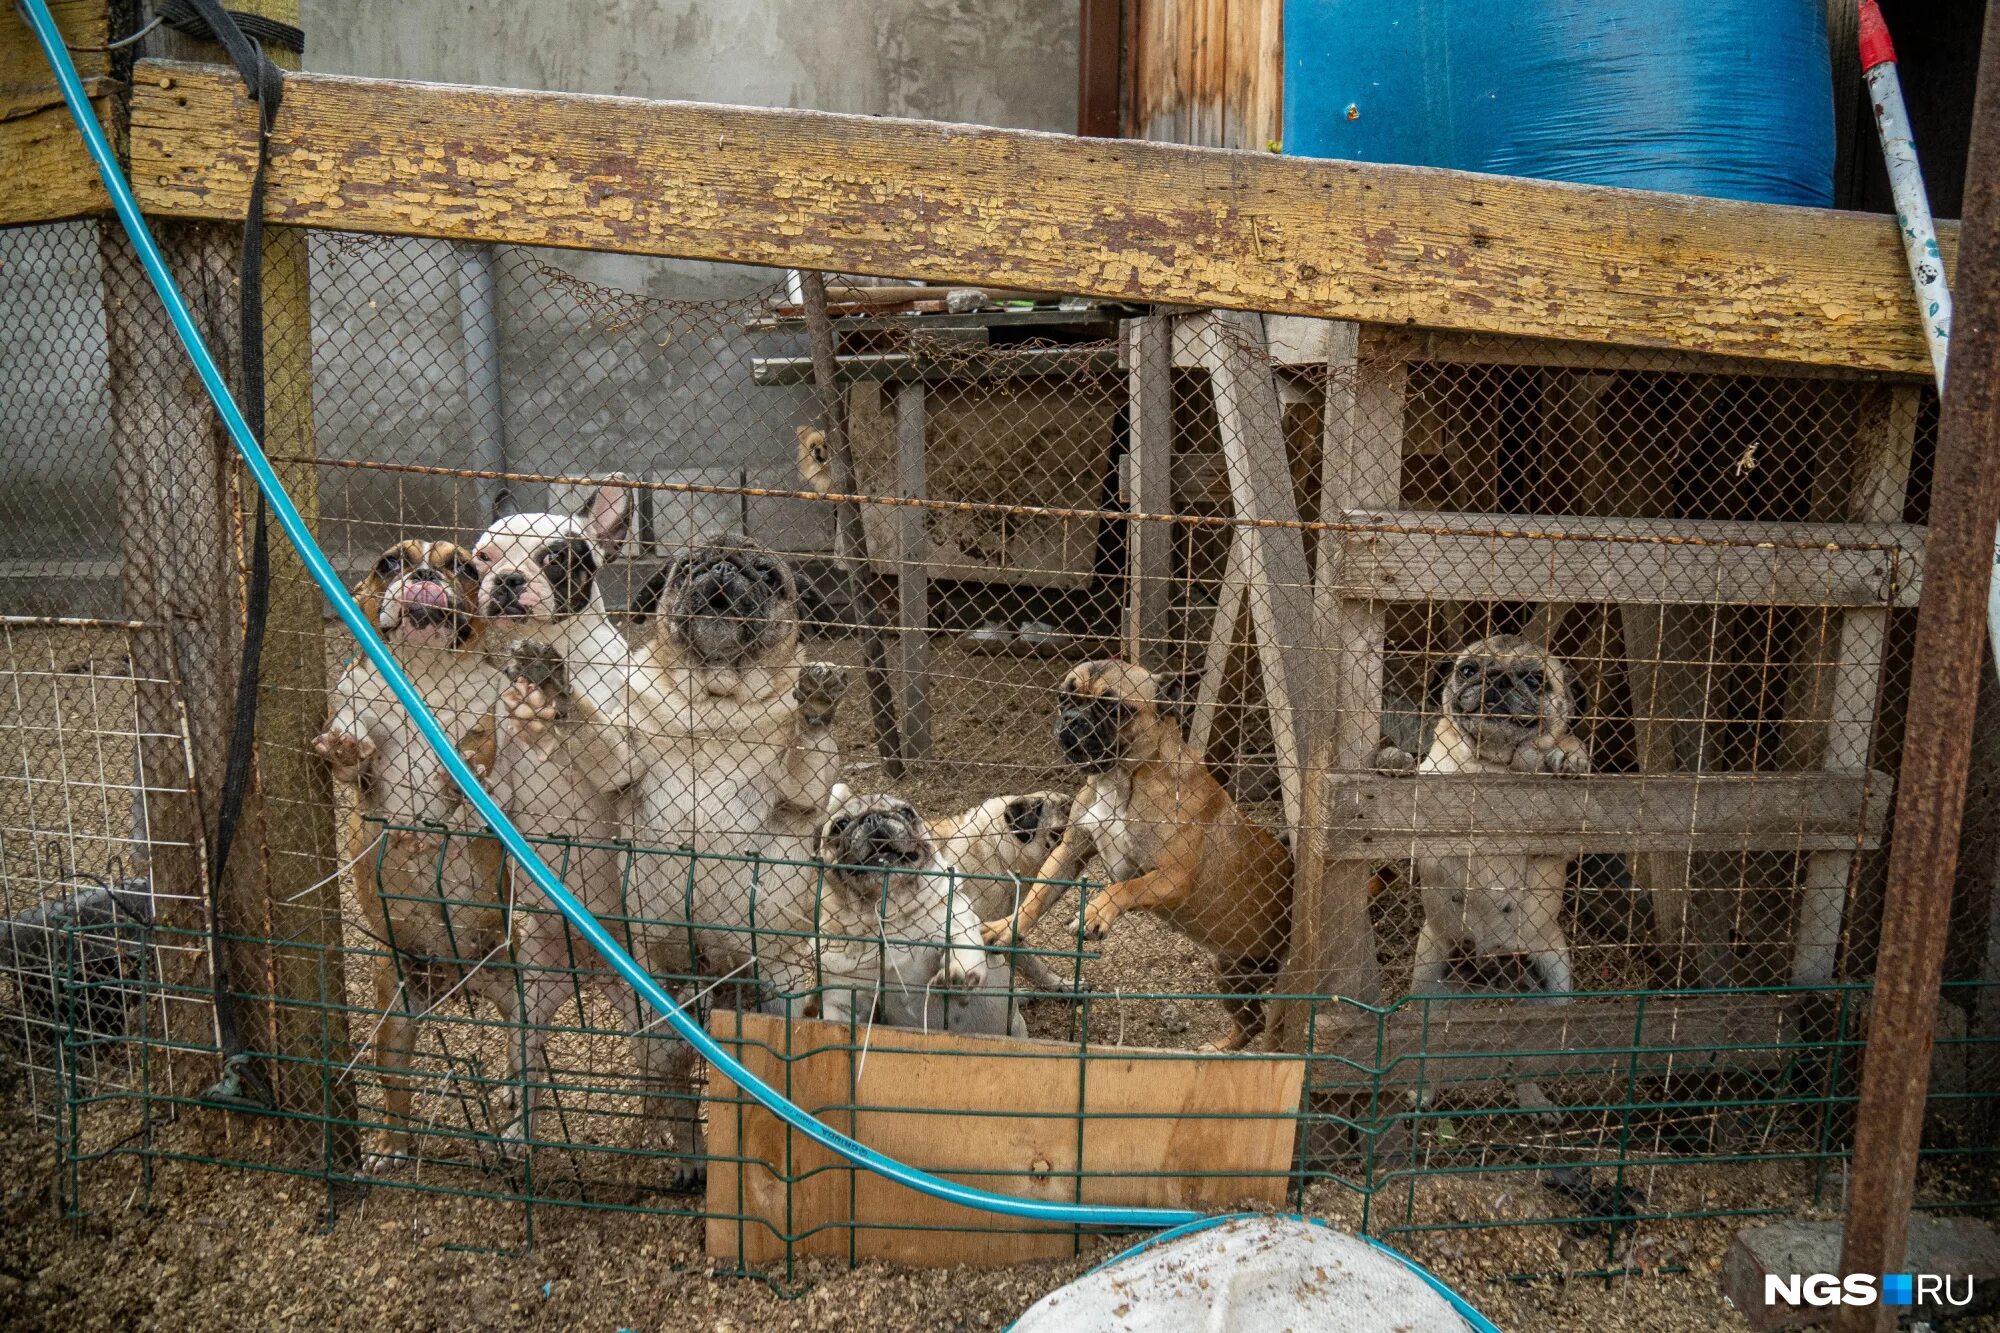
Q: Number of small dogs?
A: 8